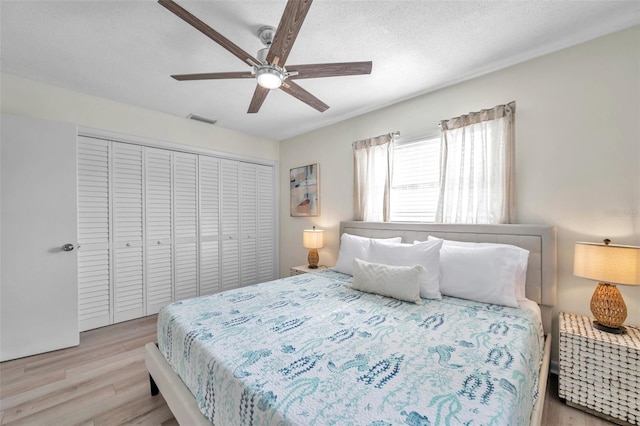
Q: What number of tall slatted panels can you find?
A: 8